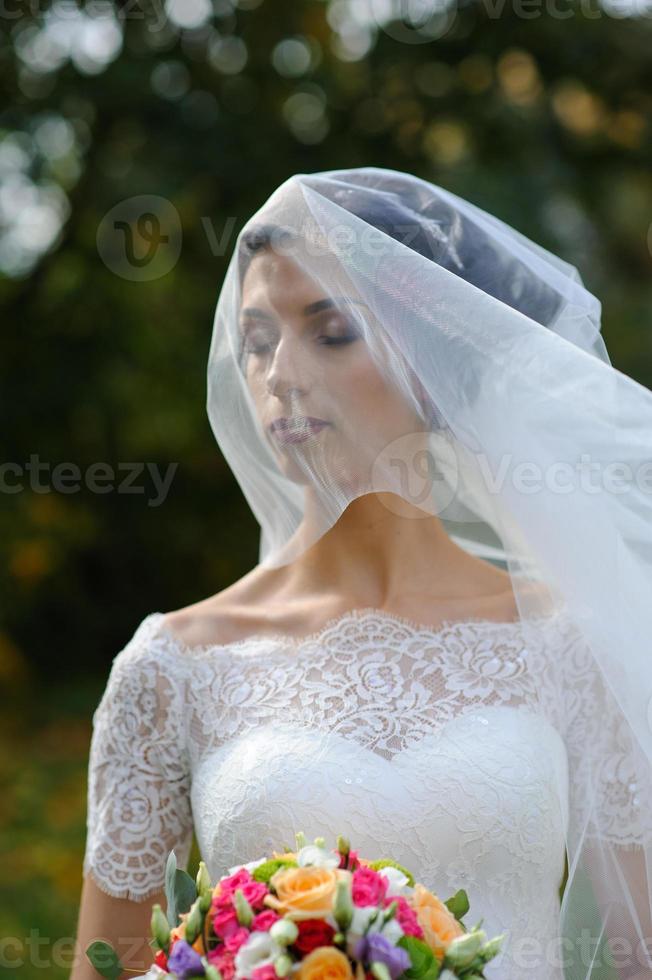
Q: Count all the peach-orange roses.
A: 3